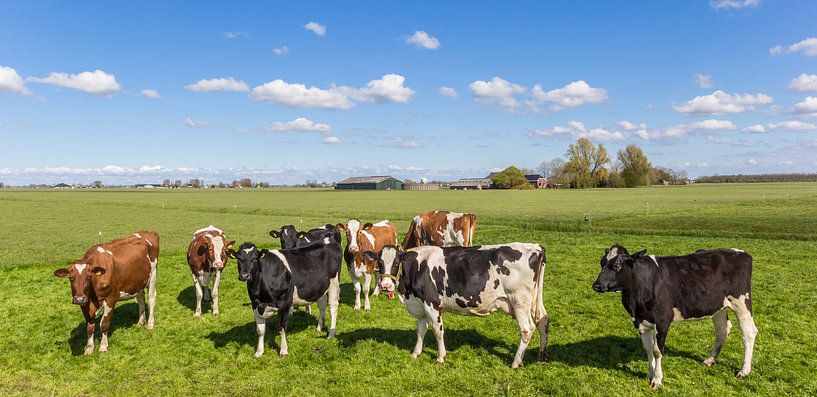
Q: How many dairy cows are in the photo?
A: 8